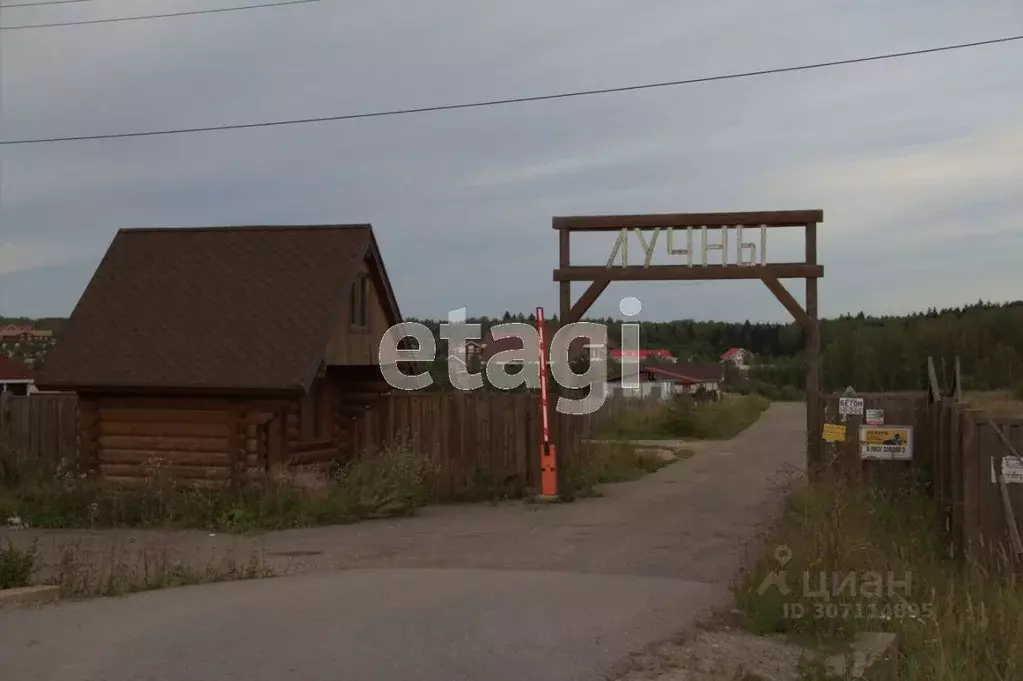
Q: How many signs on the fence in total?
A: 5